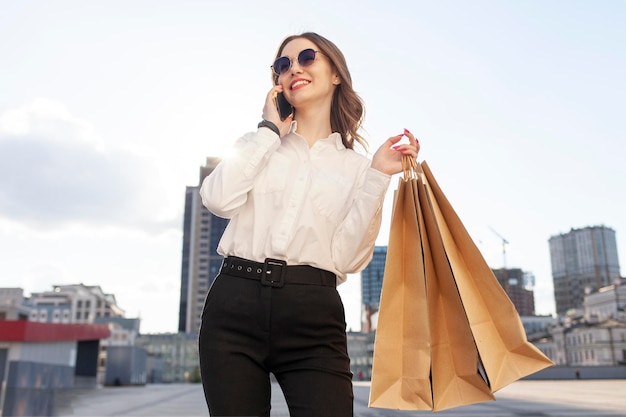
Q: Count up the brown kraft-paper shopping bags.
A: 3